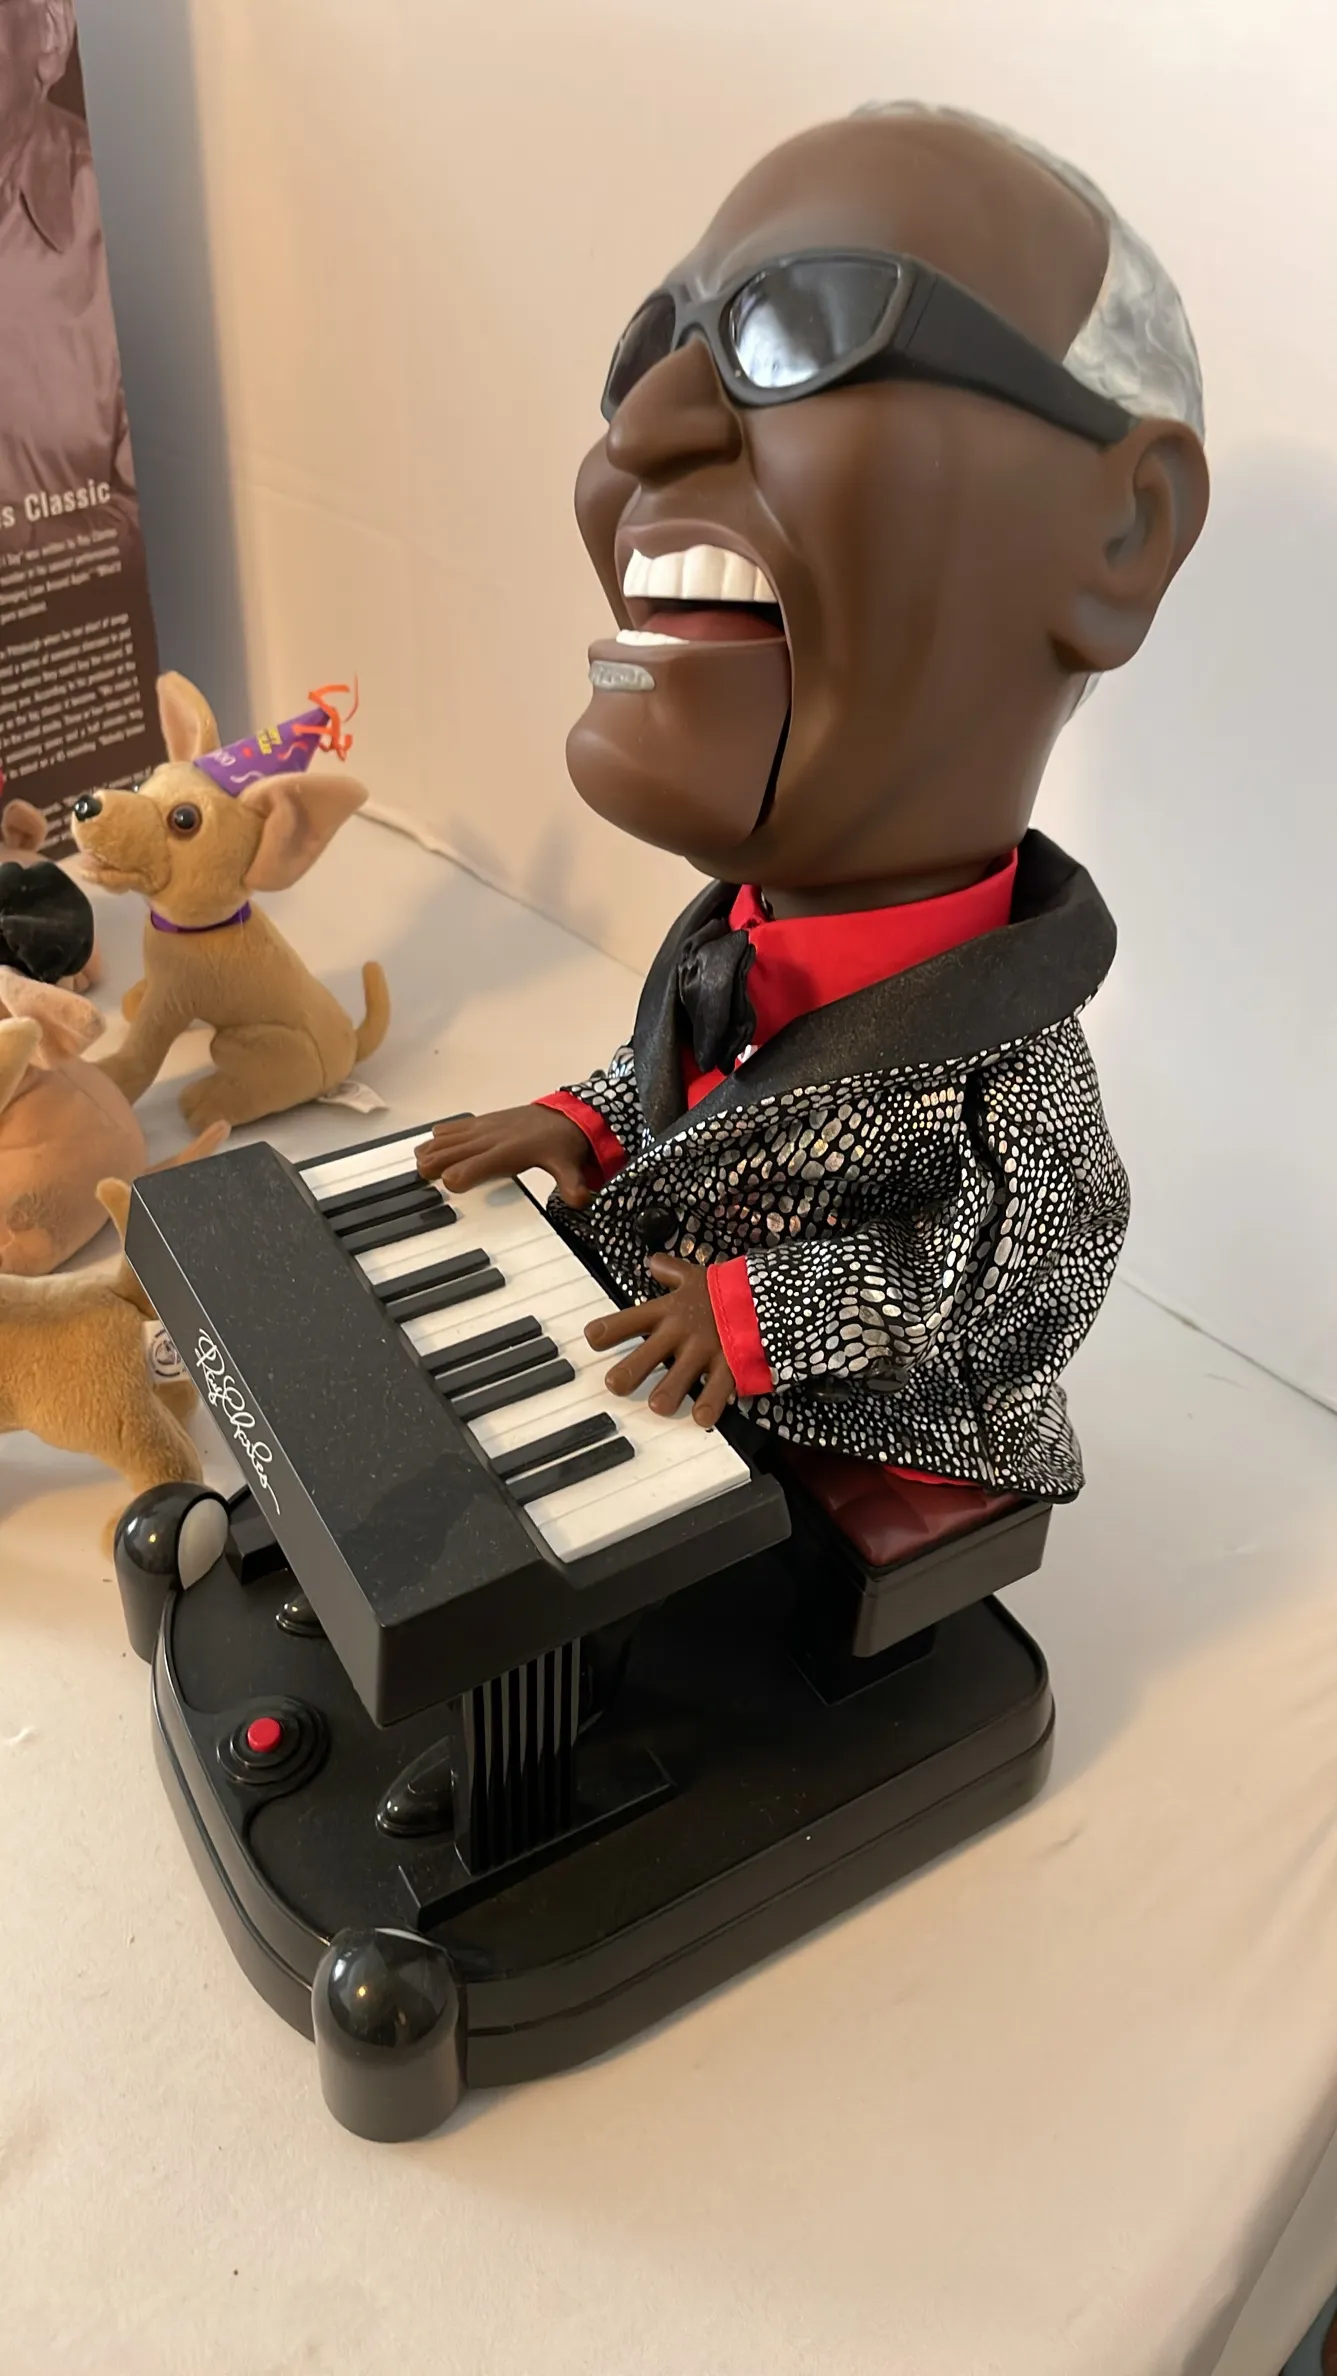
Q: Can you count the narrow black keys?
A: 10